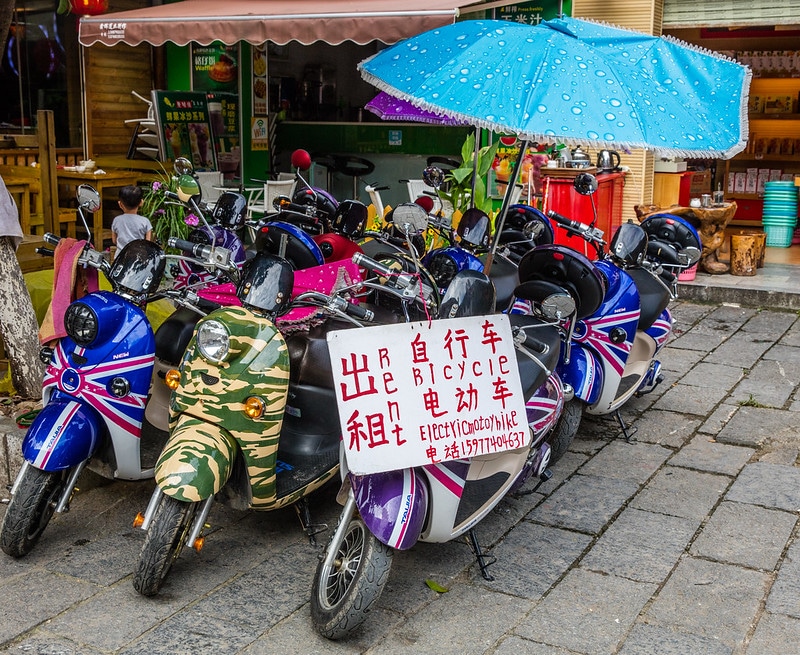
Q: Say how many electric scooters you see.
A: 7